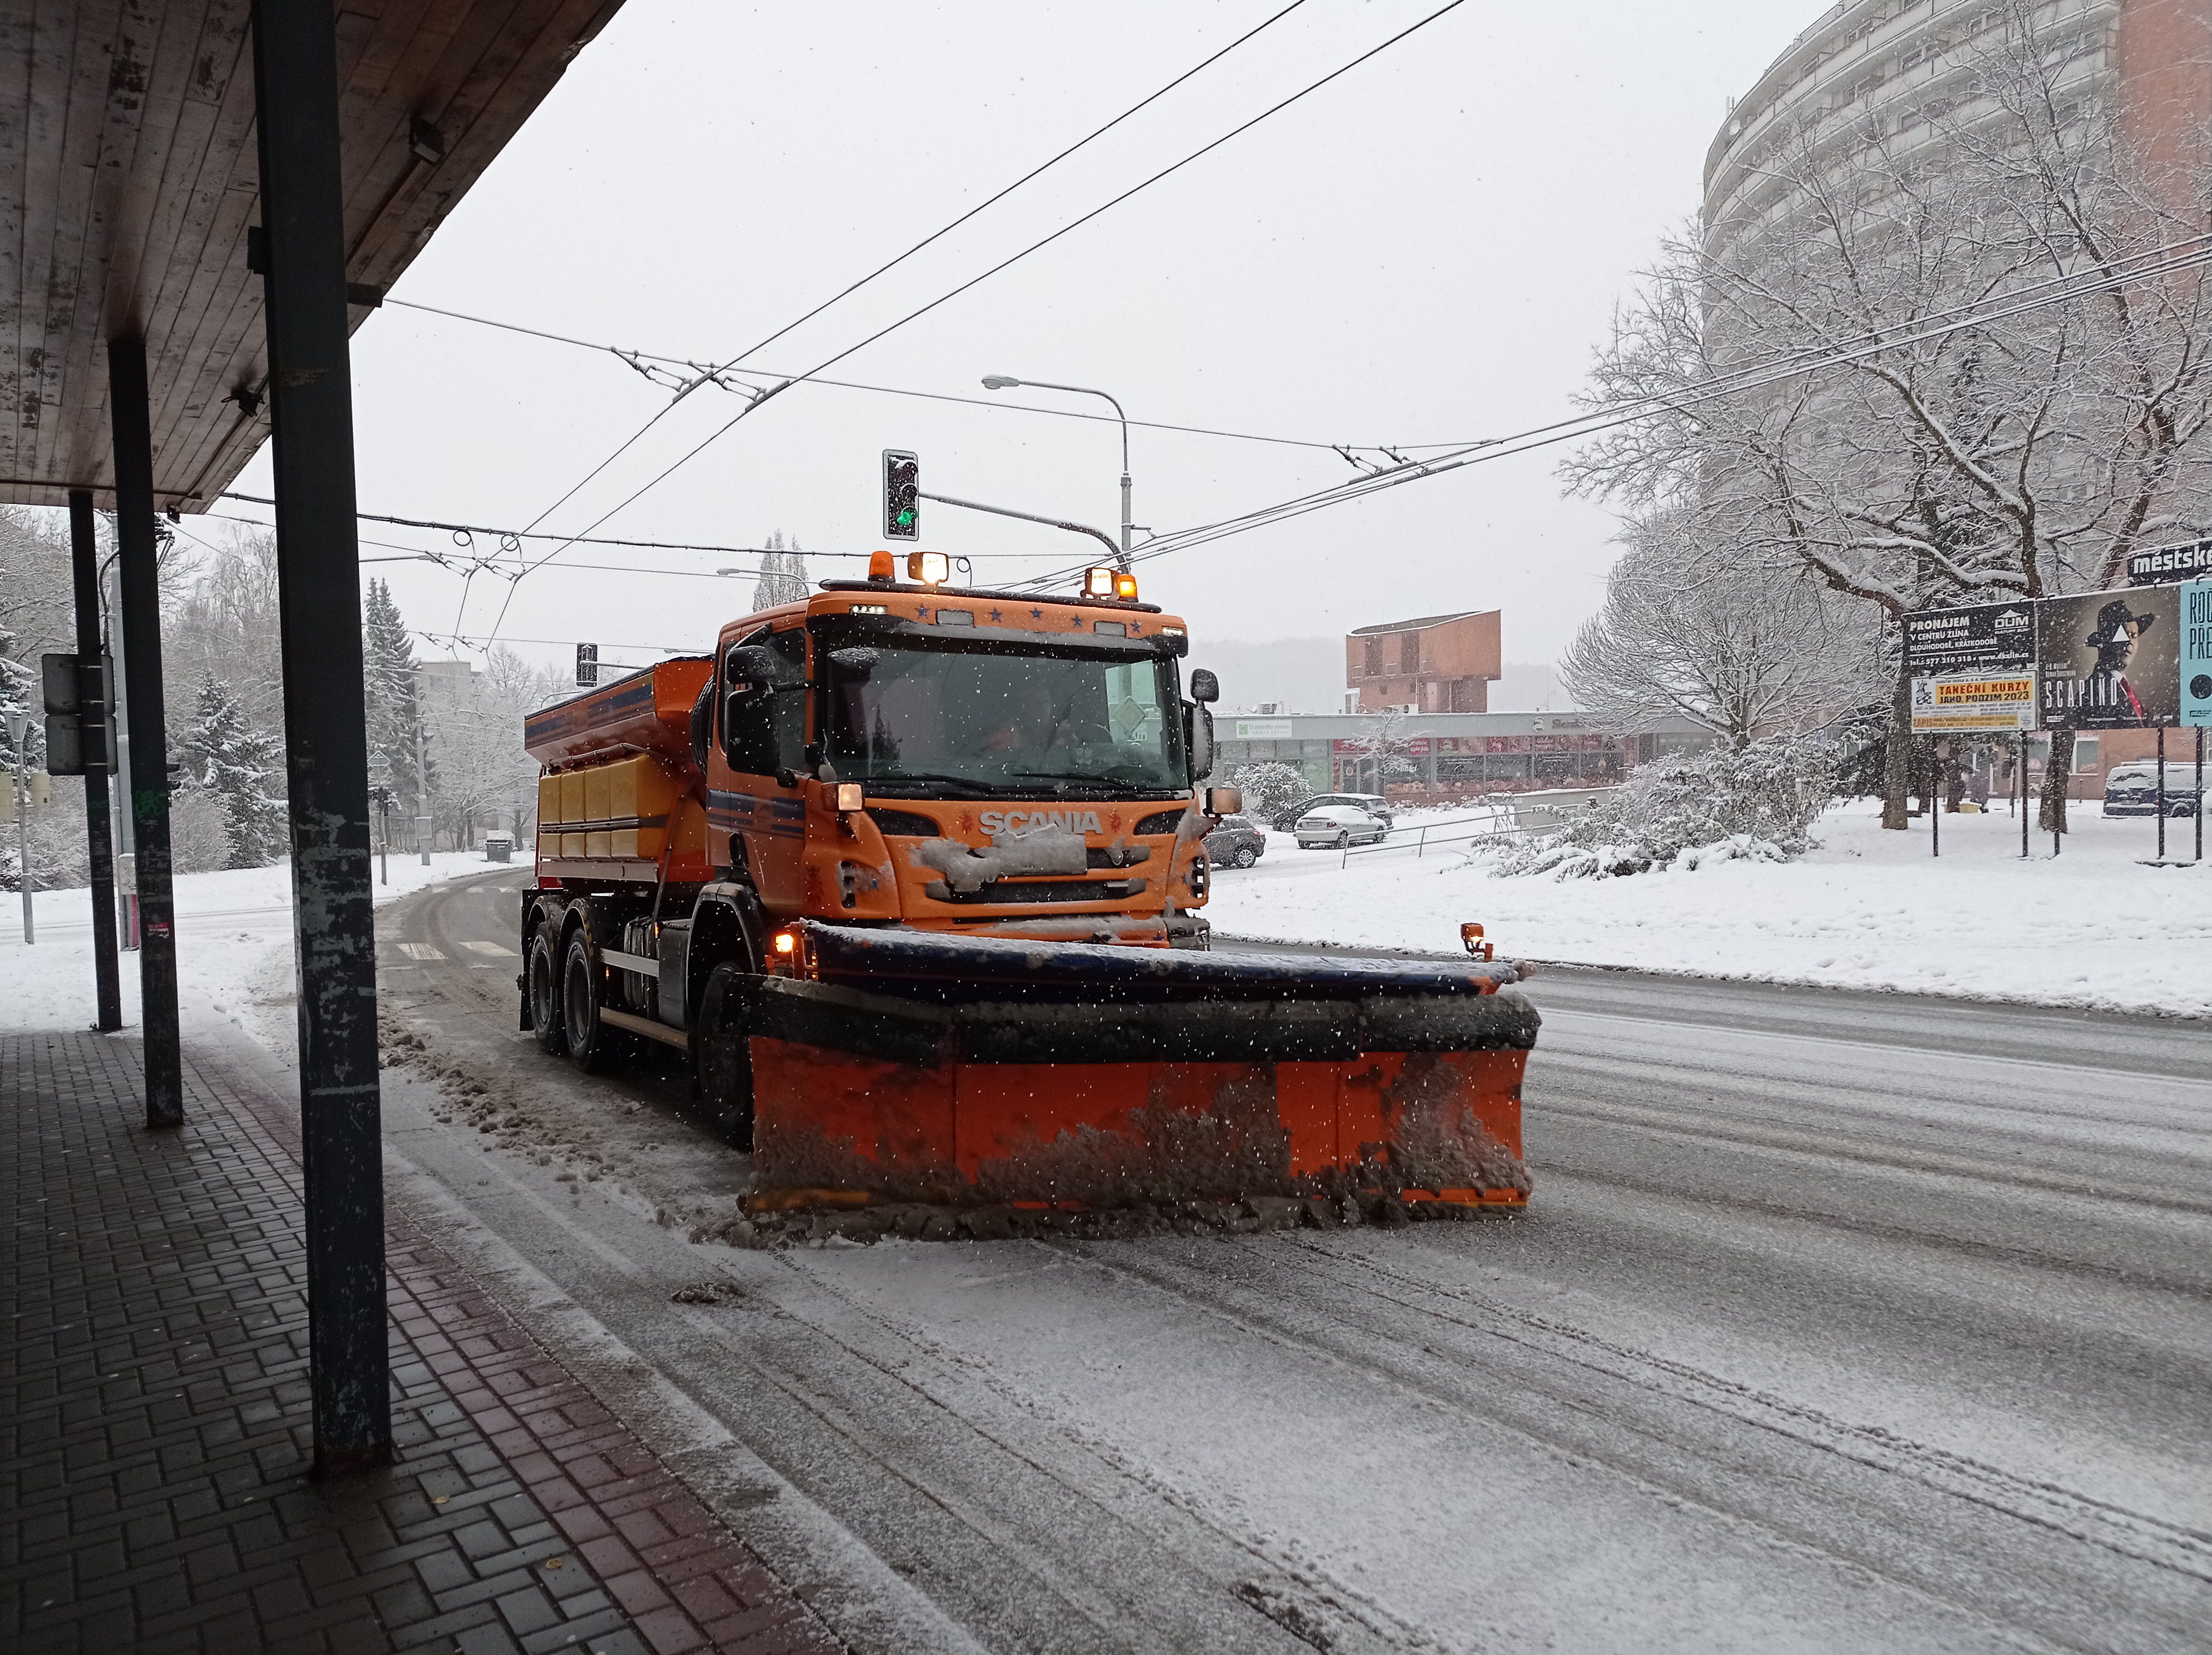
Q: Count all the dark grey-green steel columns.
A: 3